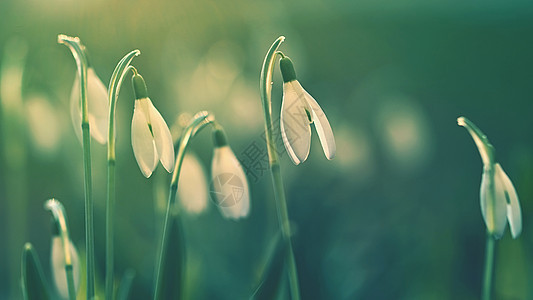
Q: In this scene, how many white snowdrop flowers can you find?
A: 7